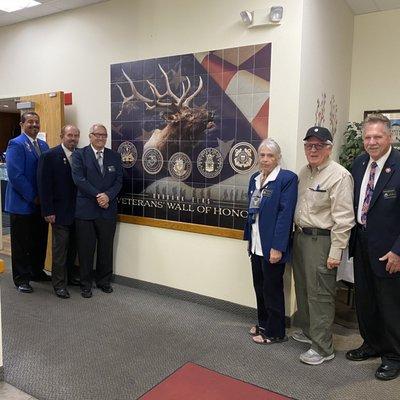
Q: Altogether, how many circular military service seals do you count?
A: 5